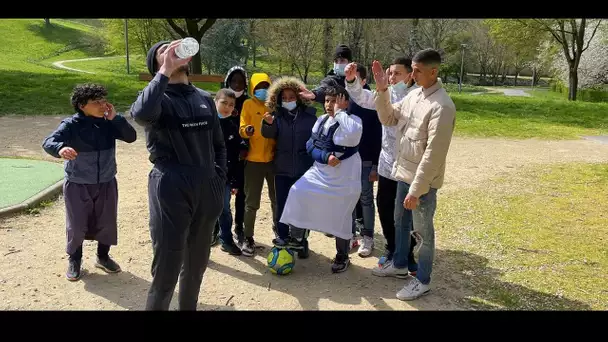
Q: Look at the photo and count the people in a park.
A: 11